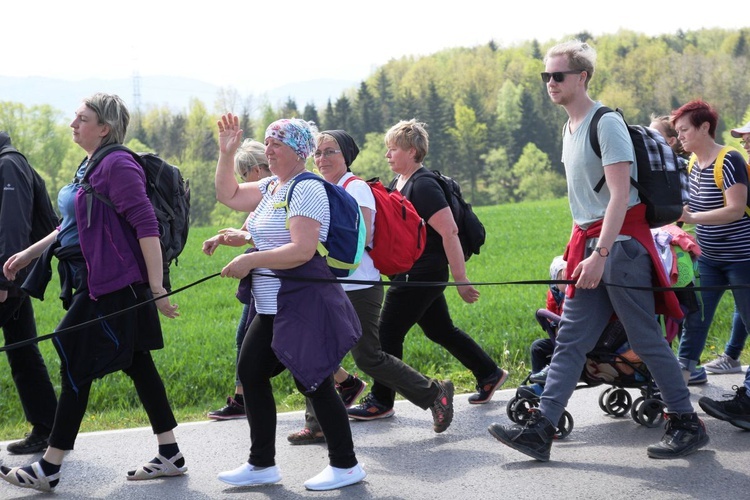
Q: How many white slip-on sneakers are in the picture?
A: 2